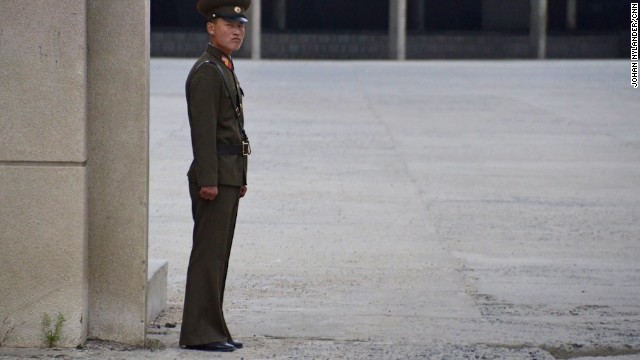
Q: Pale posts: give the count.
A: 3